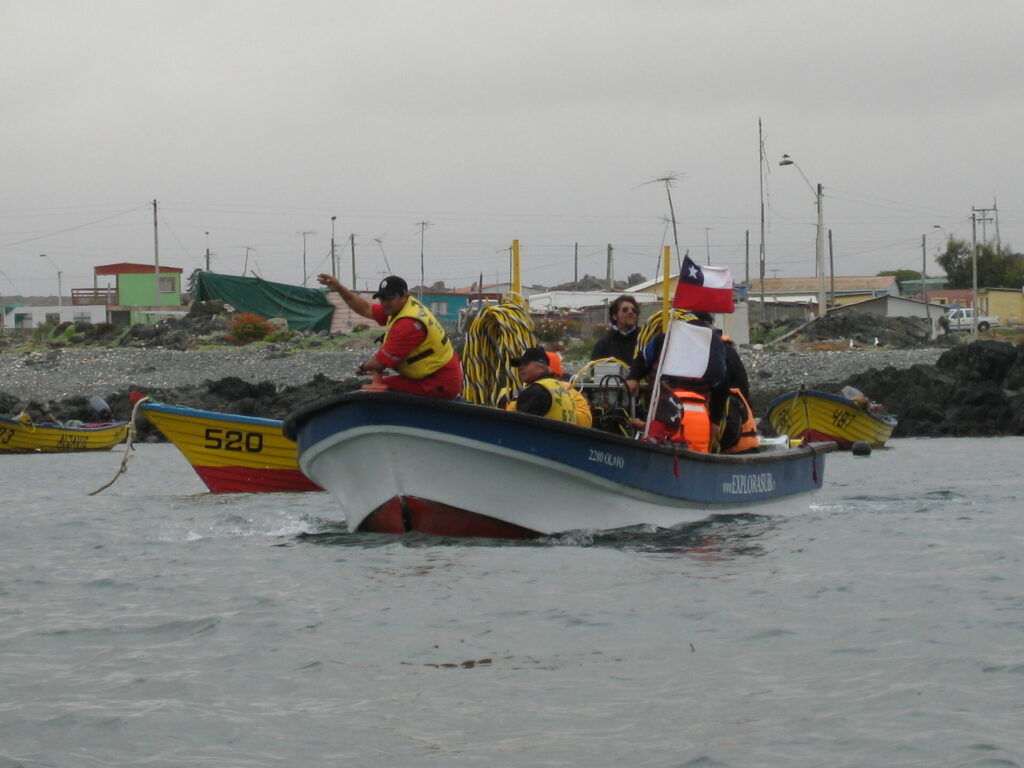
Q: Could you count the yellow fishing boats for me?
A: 3